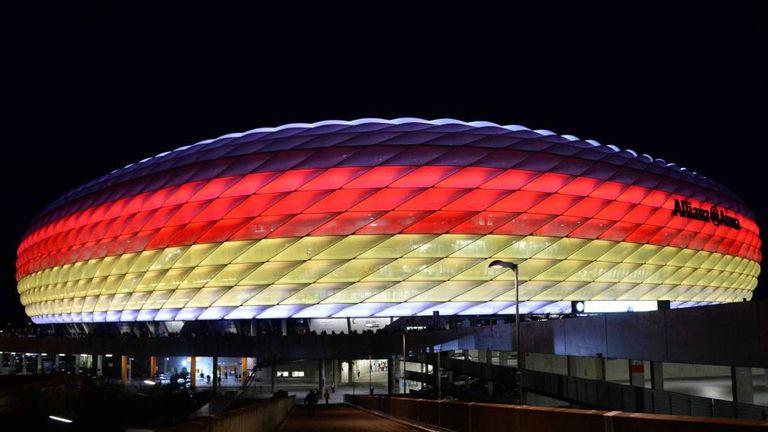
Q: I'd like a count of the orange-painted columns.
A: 4